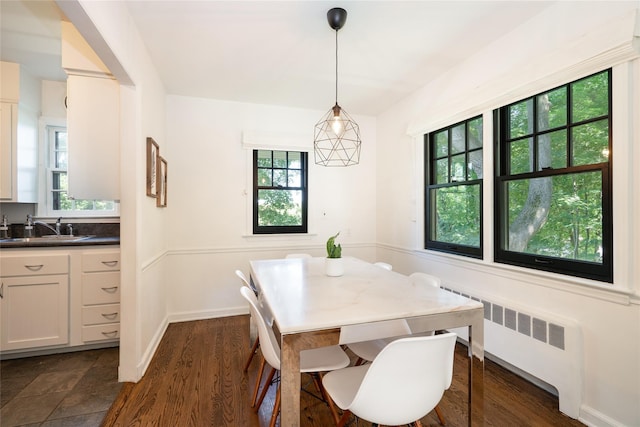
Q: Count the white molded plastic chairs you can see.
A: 6